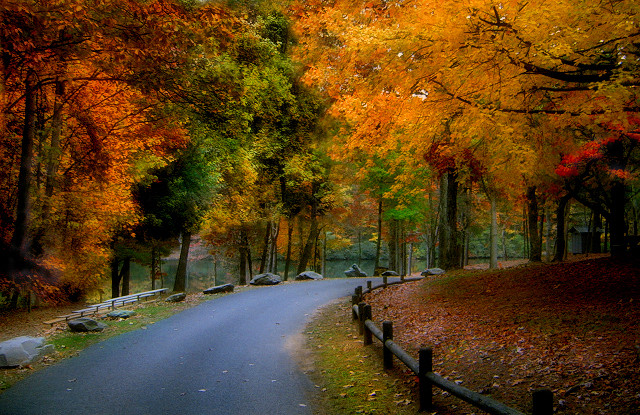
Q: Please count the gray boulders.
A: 10